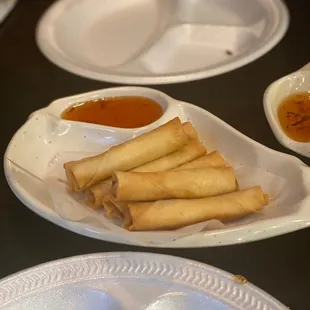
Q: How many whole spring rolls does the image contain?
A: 5